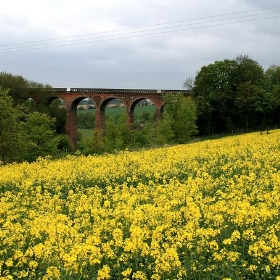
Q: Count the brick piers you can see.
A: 4